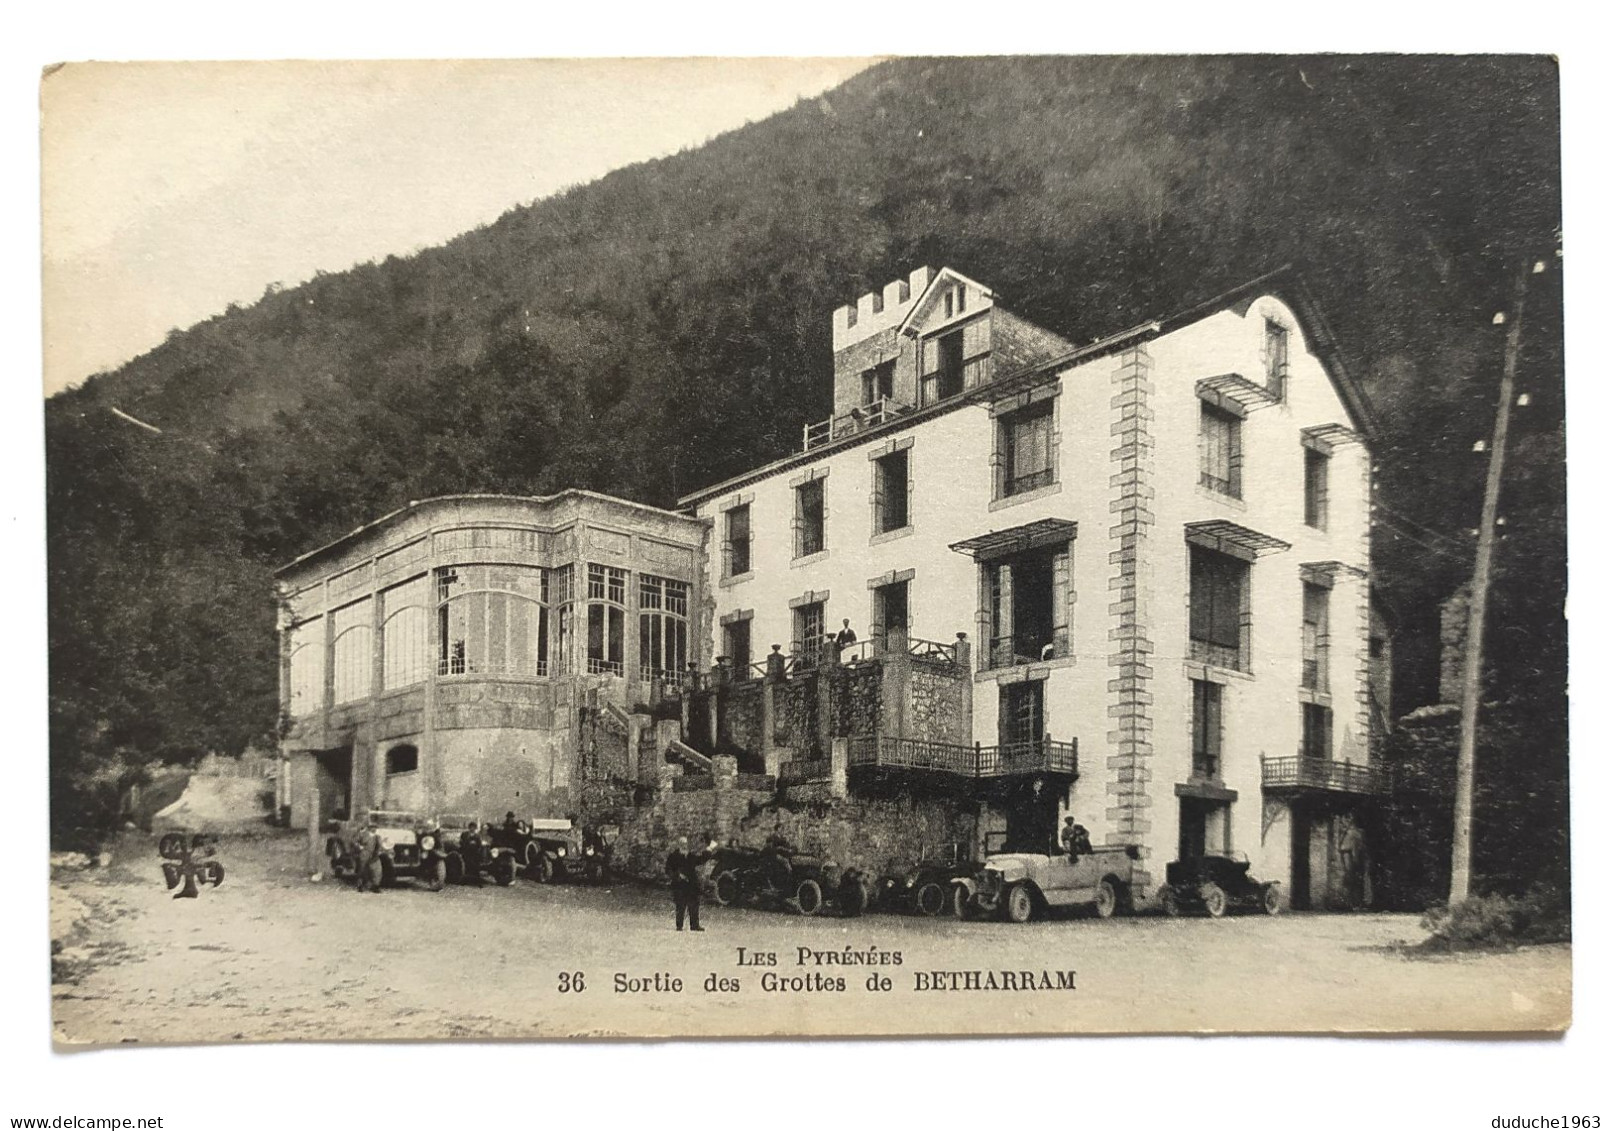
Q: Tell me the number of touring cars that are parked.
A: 7